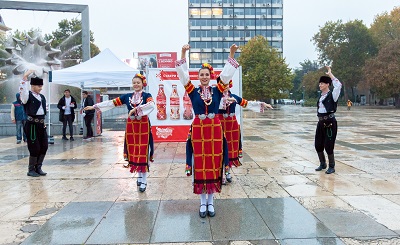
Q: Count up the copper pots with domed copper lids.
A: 0